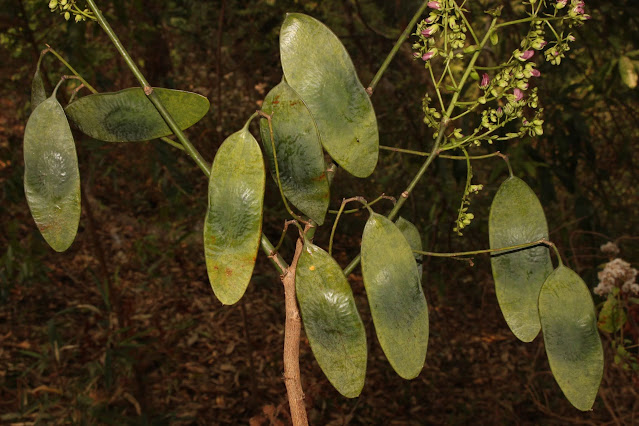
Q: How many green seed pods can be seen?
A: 11